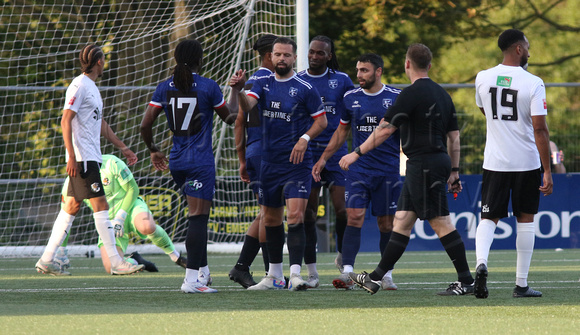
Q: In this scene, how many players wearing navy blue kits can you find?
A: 5